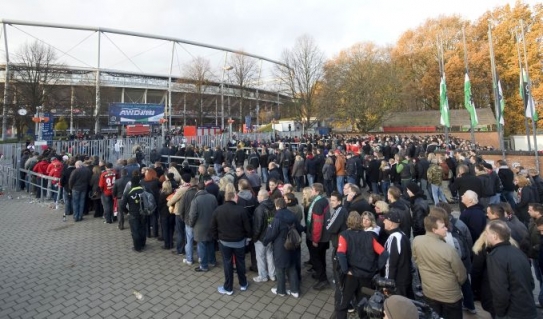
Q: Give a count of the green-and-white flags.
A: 4